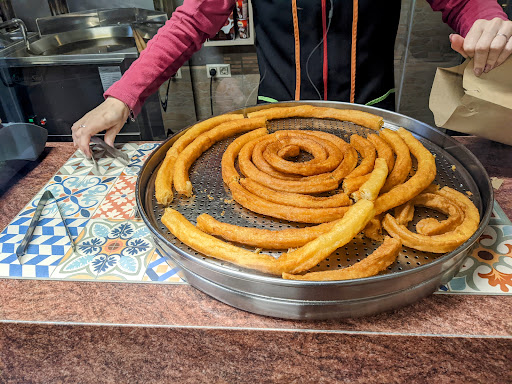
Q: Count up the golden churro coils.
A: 2